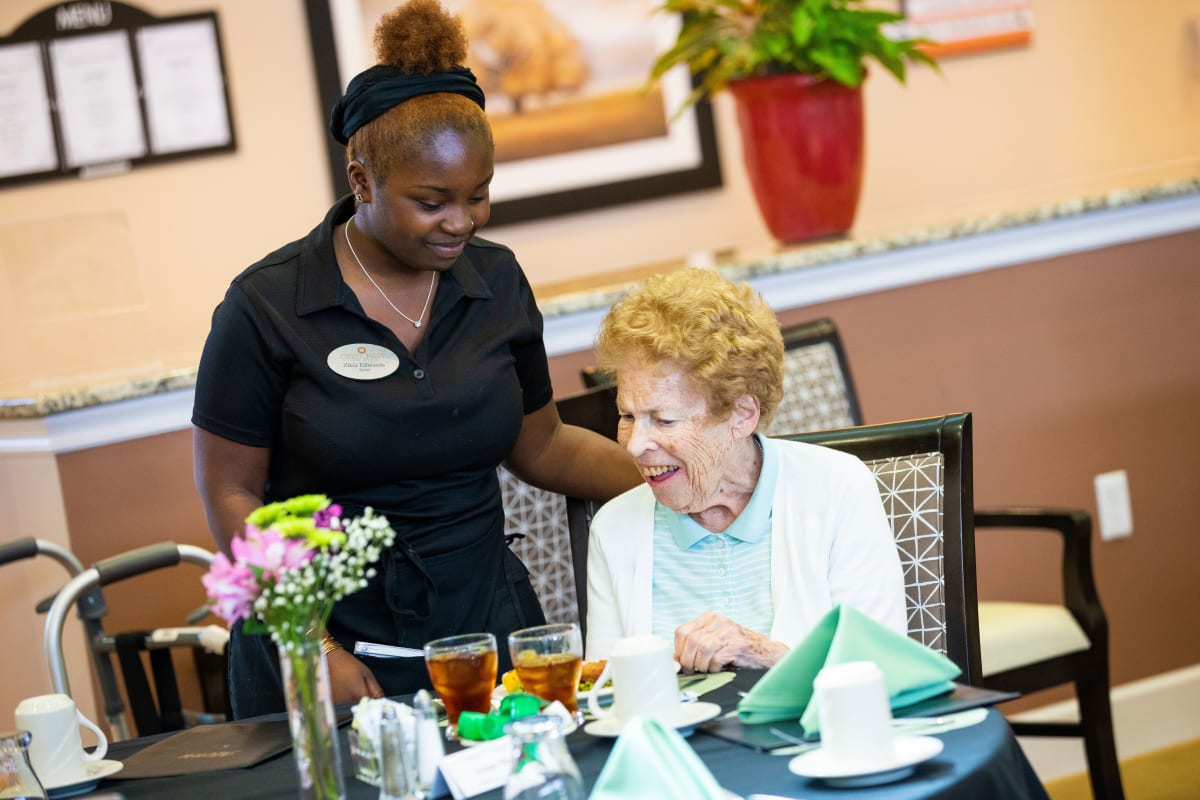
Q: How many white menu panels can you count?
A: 3